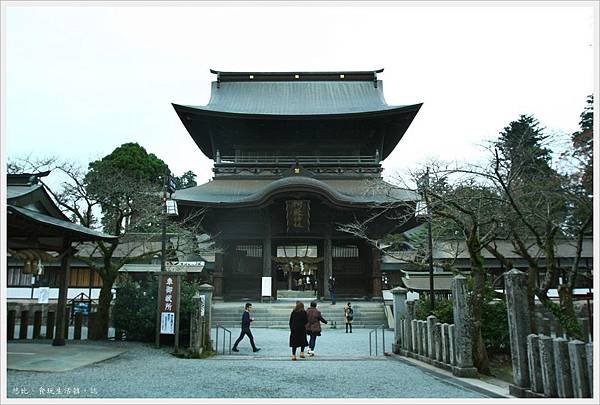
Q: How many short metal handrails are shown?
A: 2